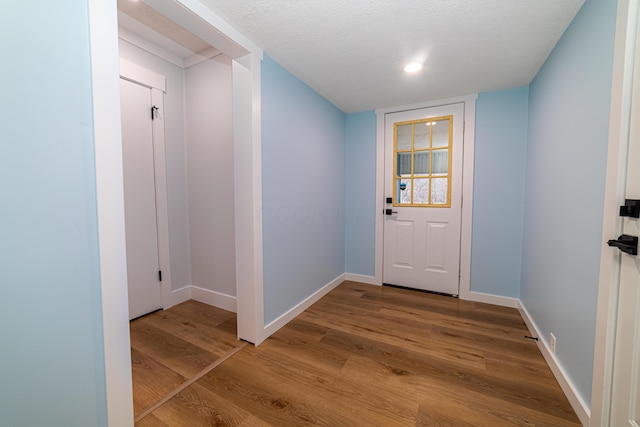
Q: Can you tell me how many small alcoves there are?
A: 1